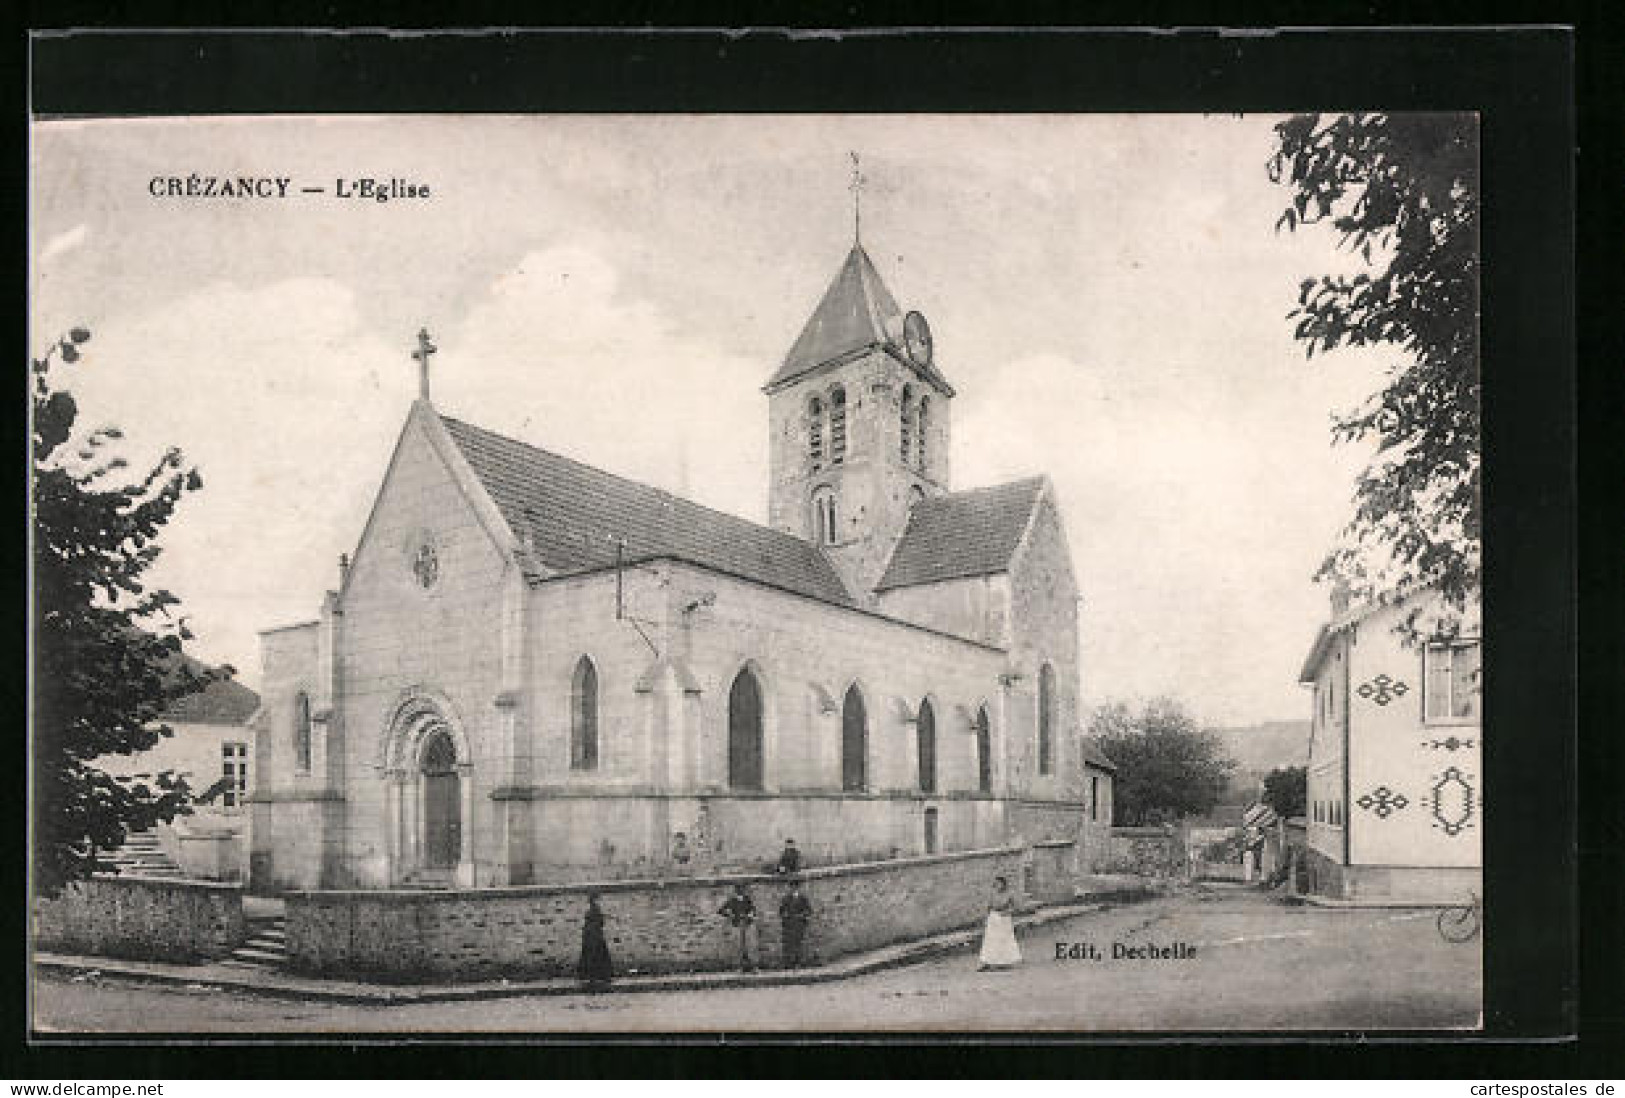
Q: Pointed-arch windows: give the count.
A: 7